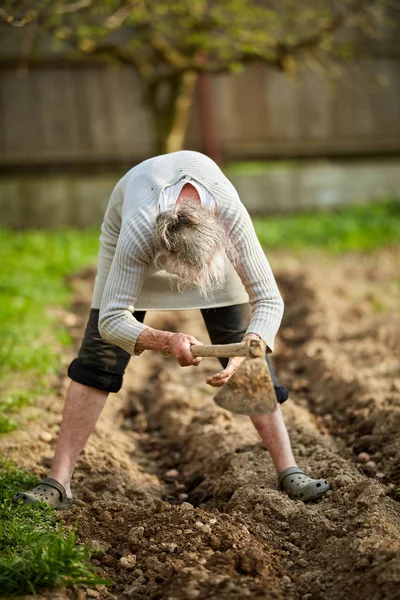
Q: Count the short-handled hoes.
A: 1